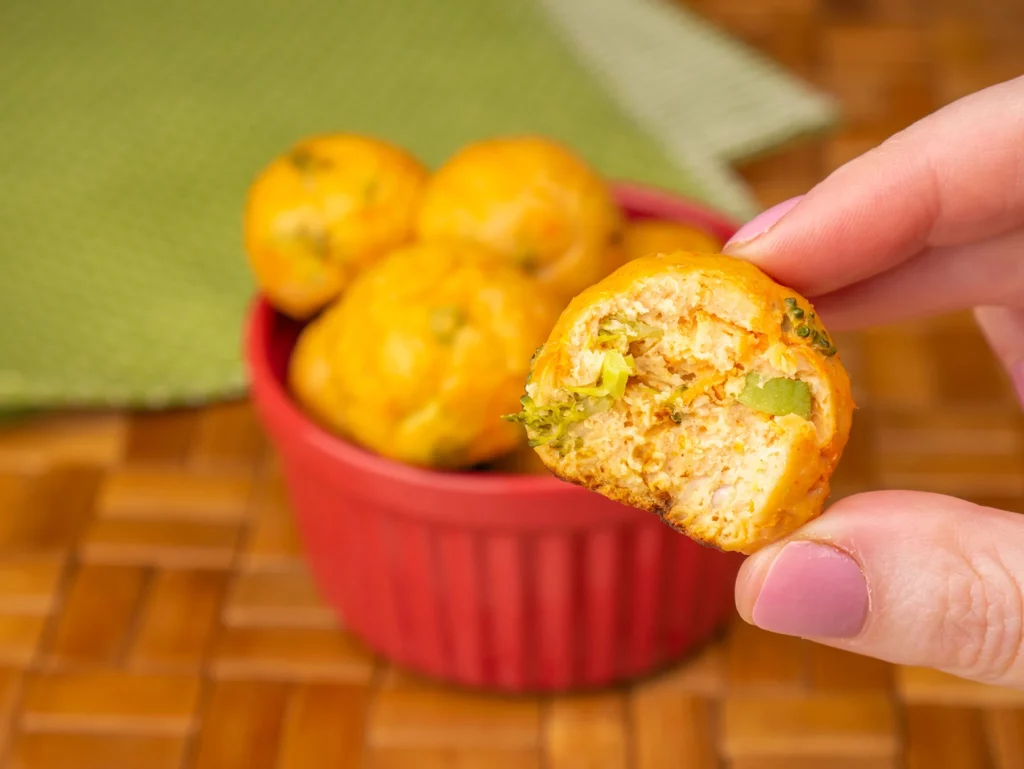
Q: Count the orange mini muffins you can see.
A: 5